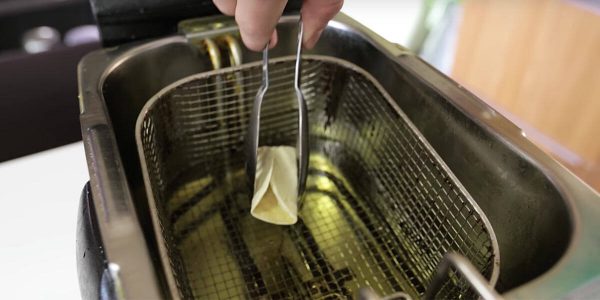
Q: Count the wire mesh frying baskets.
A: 1